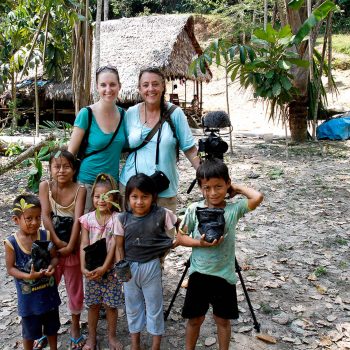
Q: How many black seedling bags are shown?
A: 5